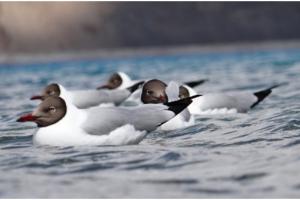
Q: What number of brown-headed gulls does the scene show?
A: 5